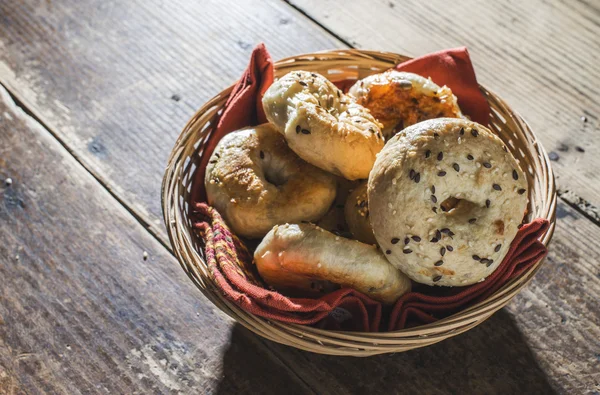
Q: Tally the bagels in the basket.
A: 6